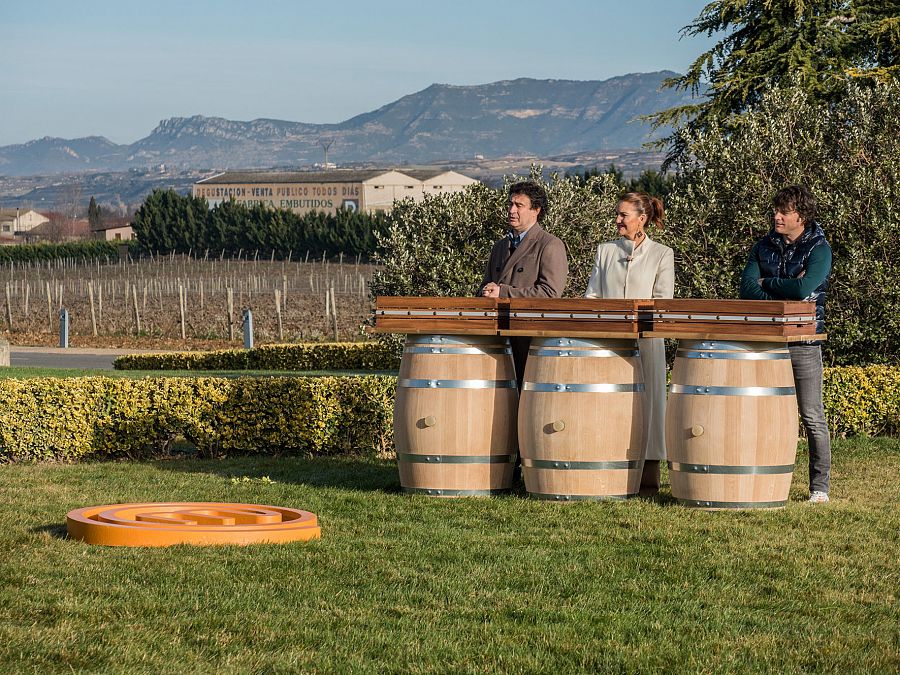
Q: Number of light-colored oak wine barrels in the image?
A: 3